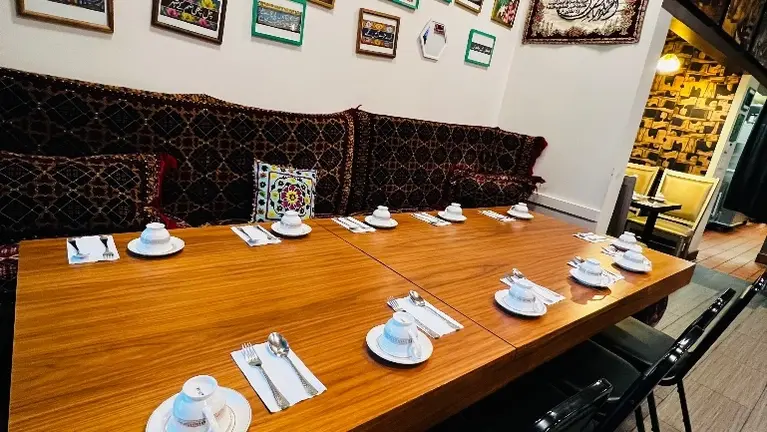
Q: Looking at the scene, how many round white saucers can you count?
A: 11